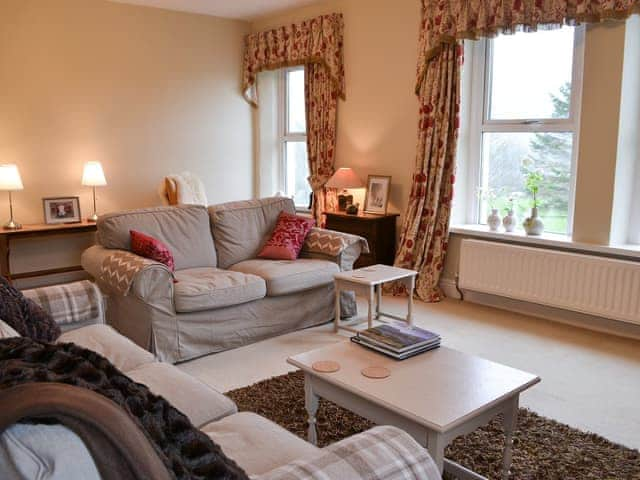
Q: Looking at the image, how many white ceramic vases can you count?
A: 3